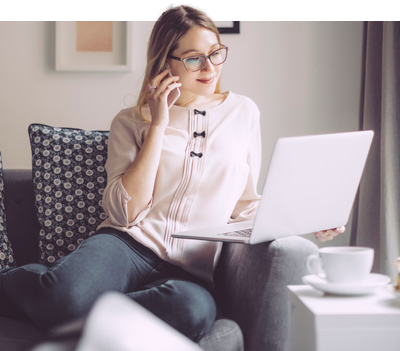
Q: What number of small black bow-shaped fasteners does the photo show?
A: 3